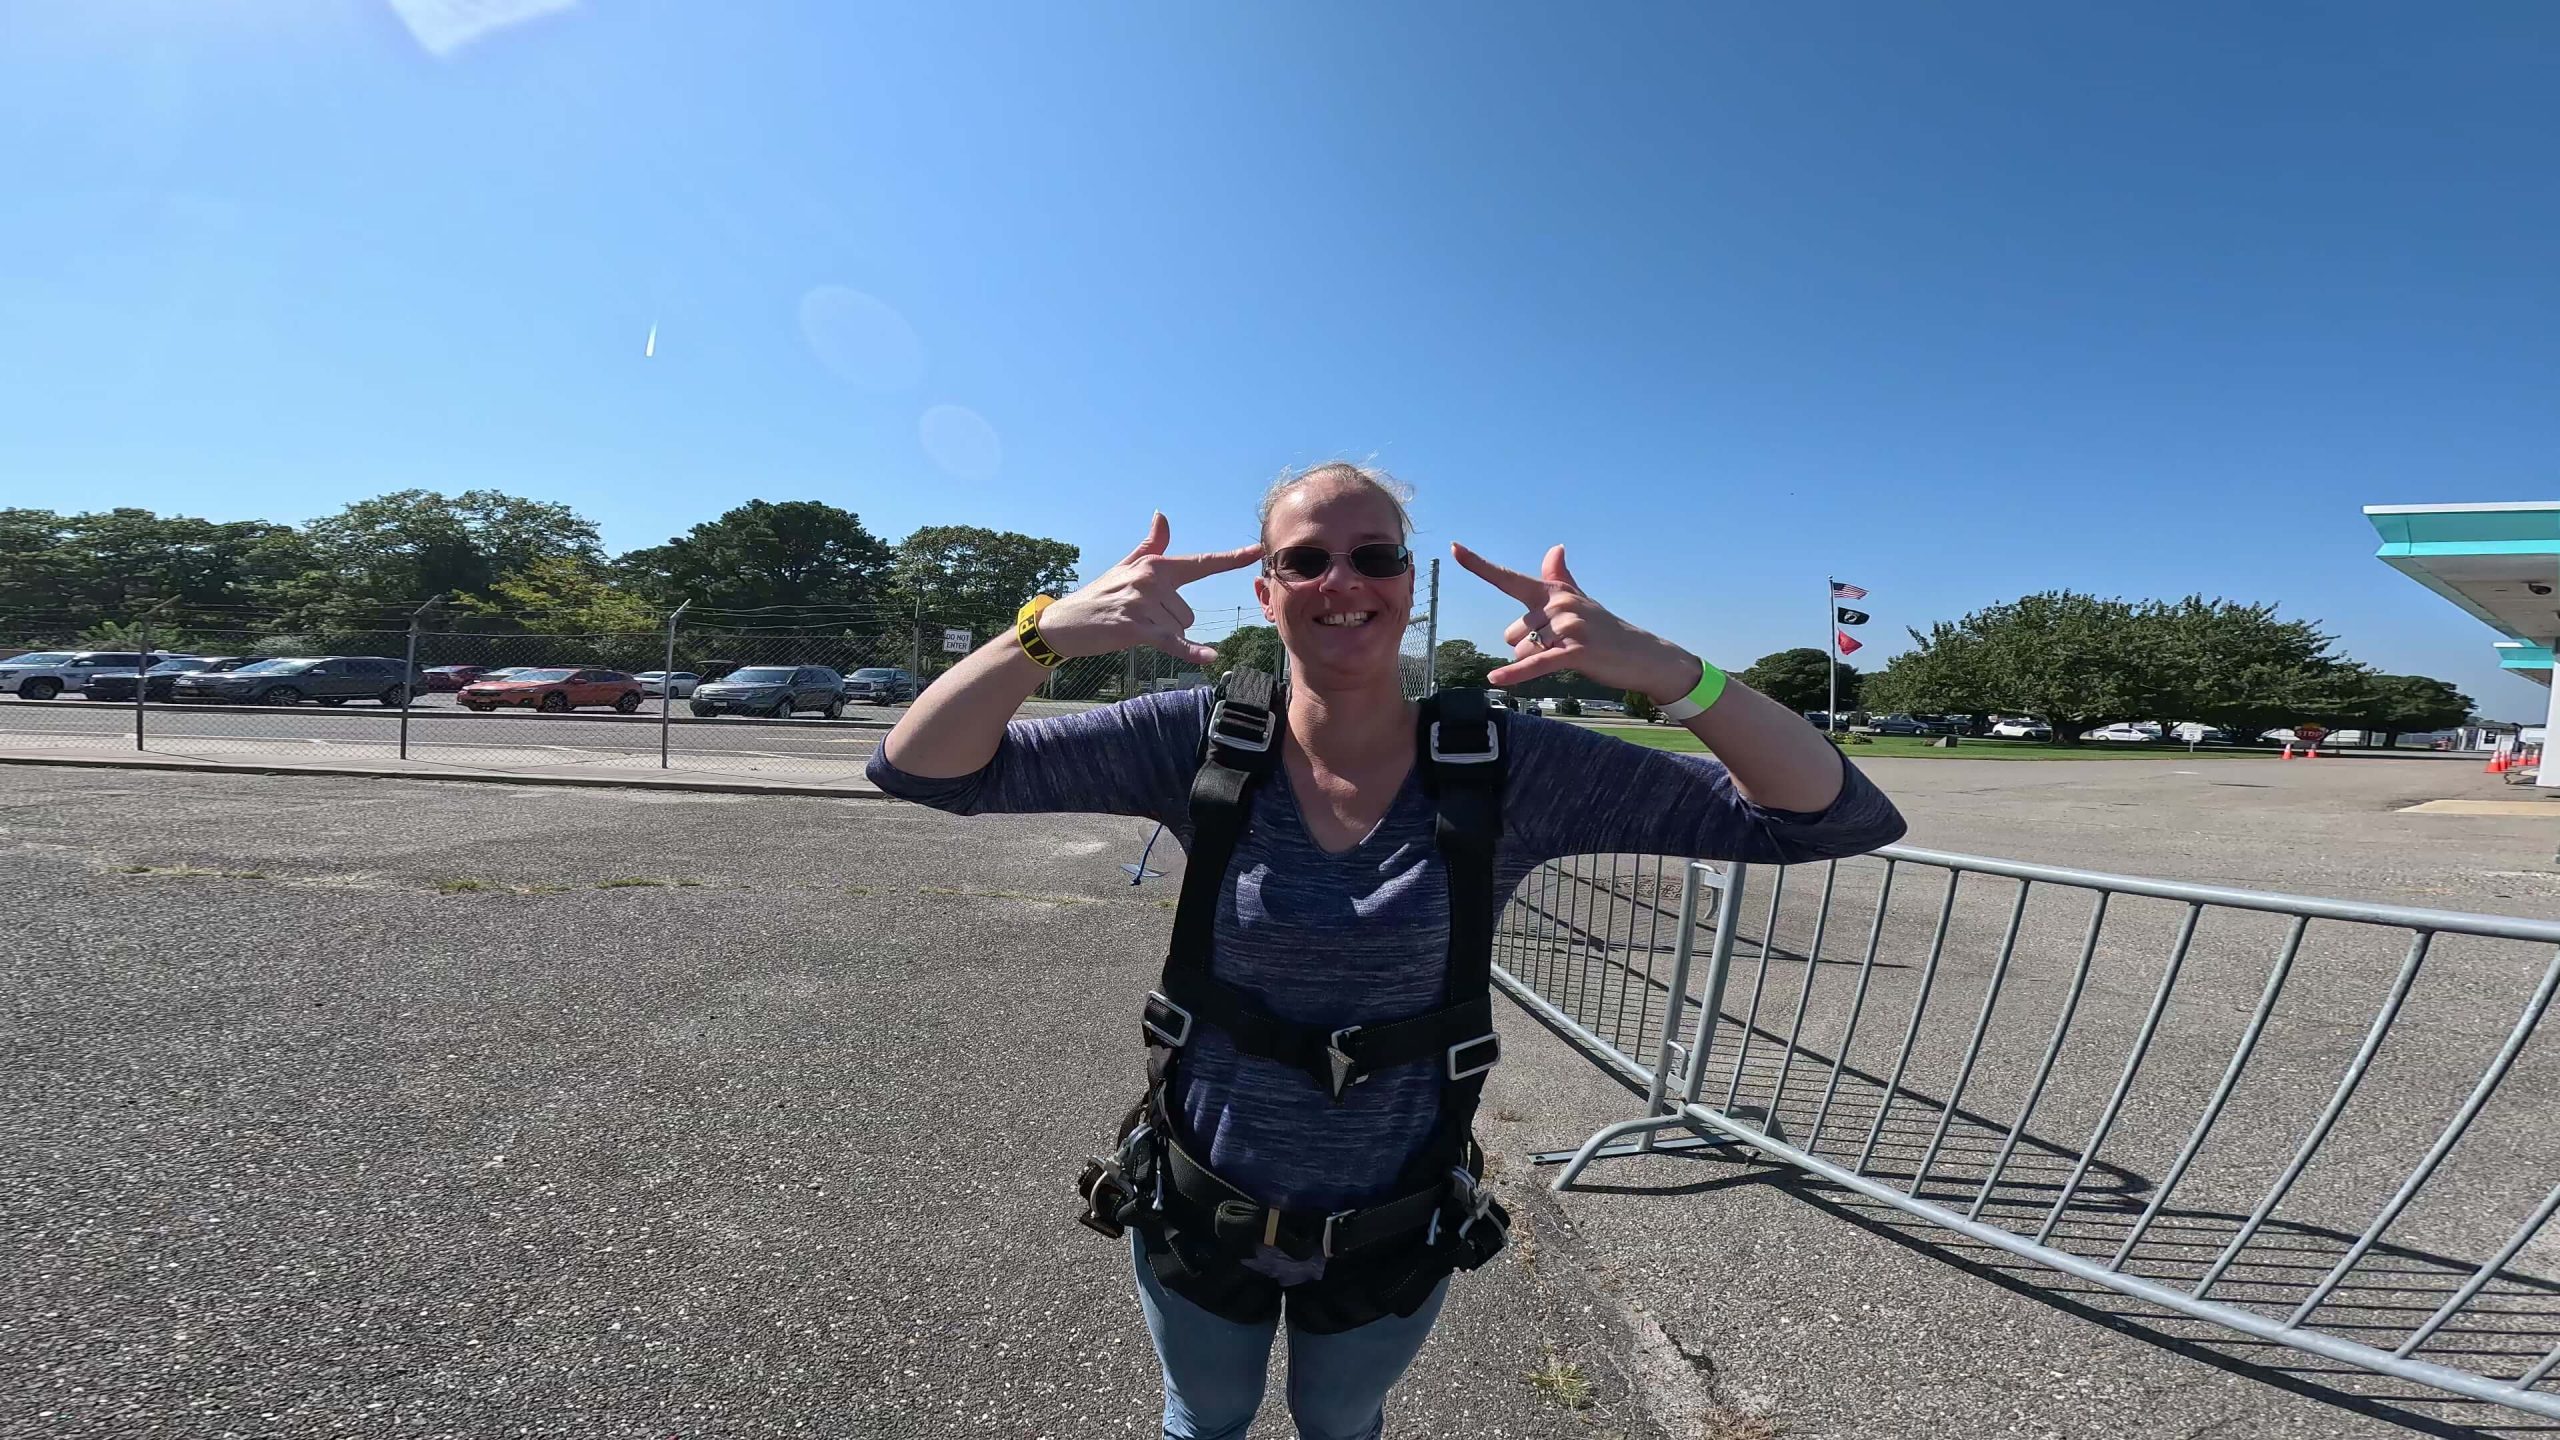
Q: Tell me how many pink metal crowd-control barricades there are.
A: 0